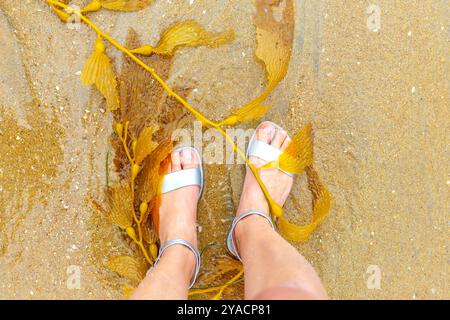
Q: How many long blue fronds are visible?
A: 0